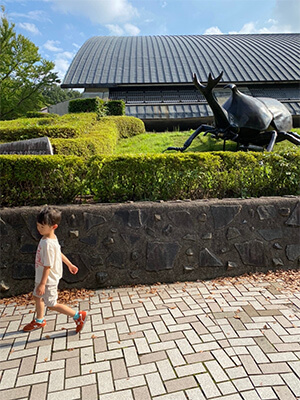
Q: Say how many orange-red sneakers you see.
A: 2